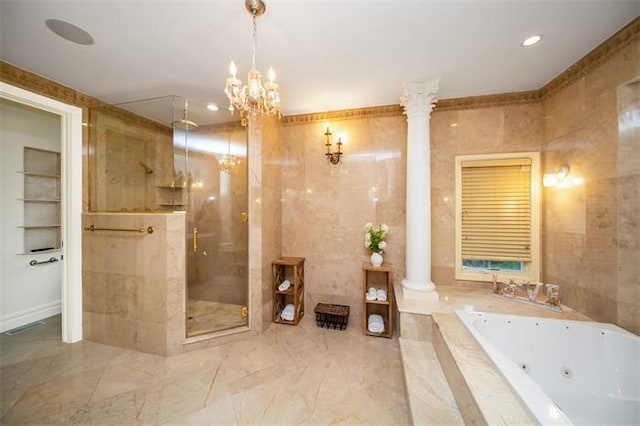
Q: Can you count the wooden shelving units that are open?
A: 2